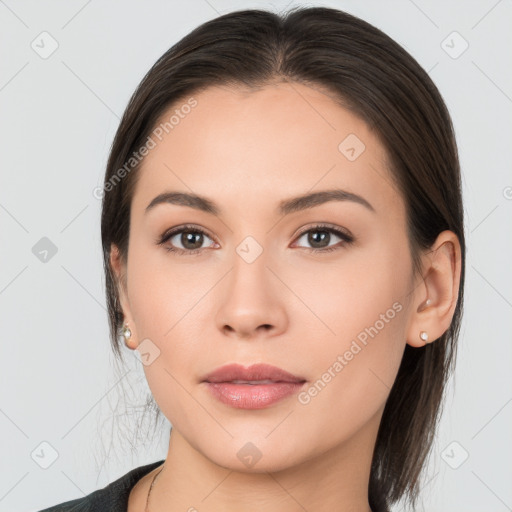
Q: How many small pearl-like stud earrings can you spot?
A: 2